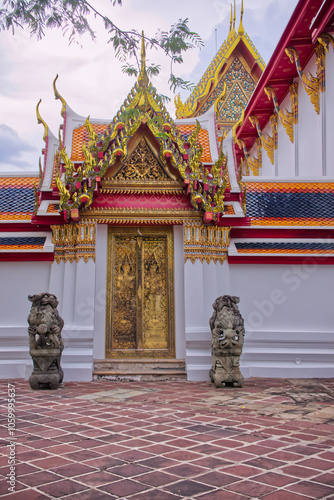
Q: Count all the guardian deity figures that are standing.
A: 2